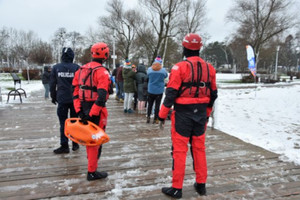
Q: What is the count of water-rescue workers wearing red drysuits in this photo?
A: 2